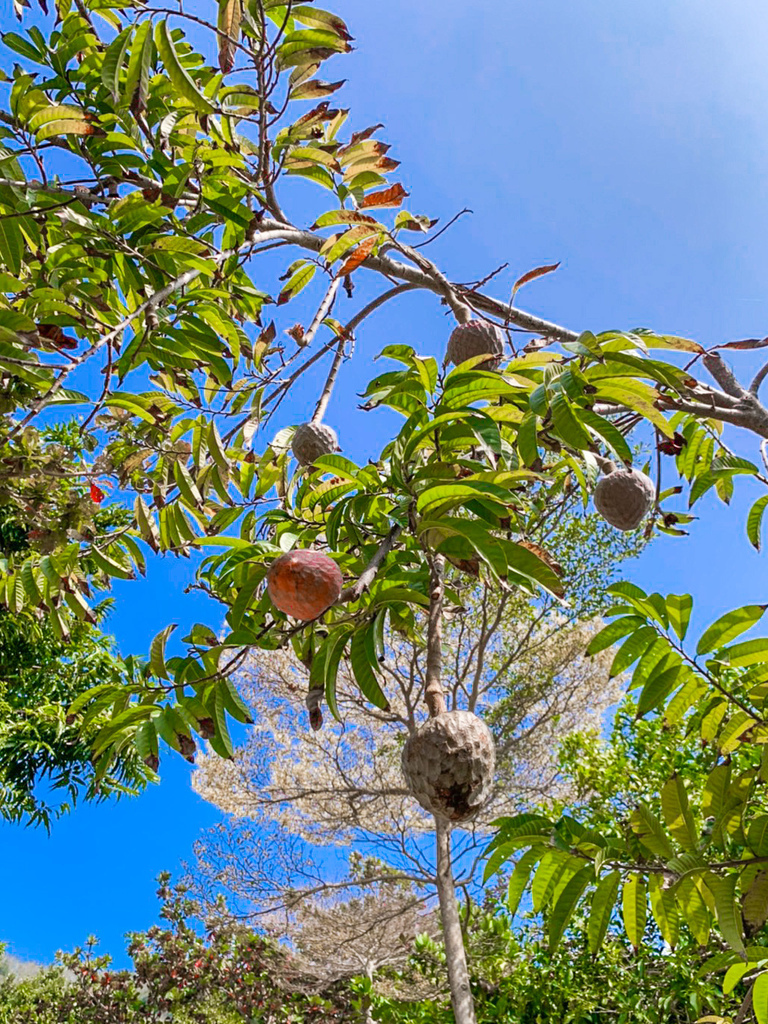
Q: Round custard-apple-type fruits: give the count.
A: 5